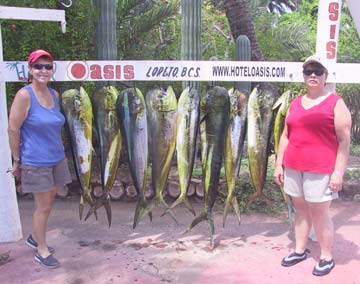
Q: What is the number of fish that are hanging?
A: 9